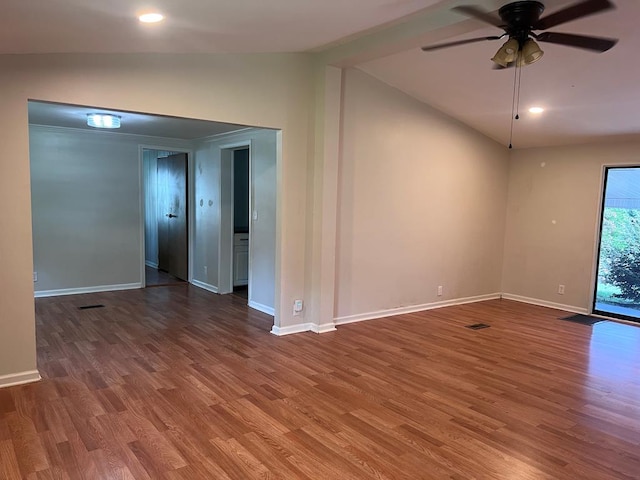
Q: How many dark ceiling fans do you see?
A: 1